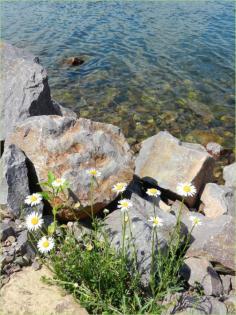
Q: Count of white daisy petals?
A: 11